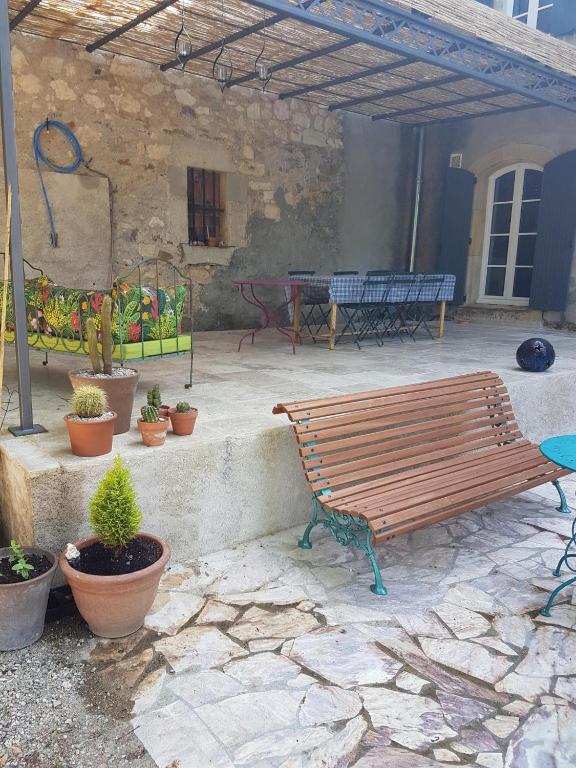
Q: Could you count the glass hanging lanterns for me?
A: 3